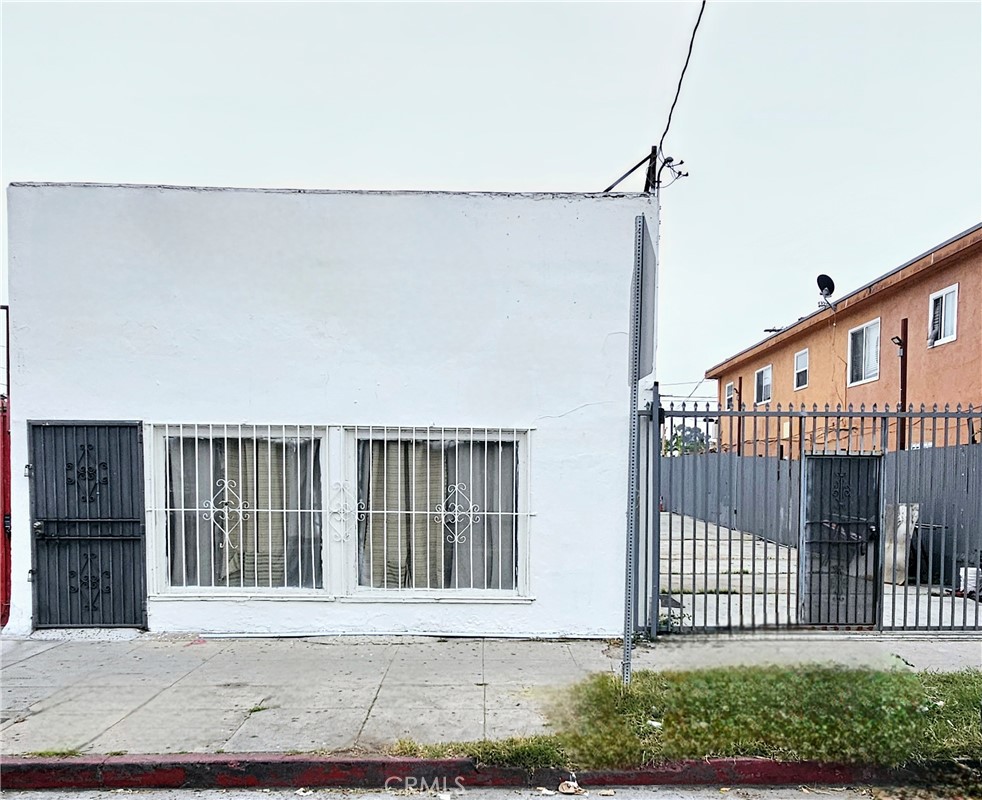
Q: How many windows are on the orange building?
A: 5